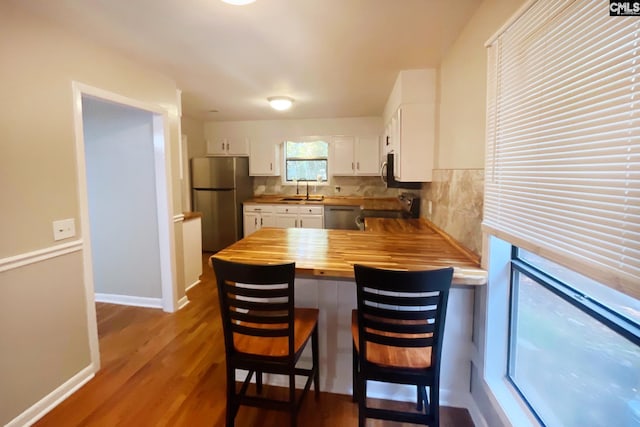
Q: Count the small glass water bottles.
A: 0